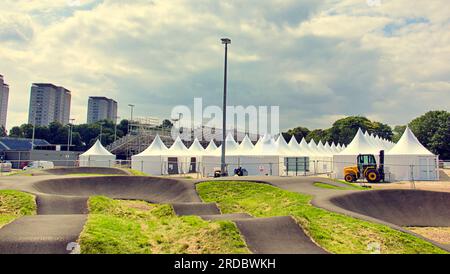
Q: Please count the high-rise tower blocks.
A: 3